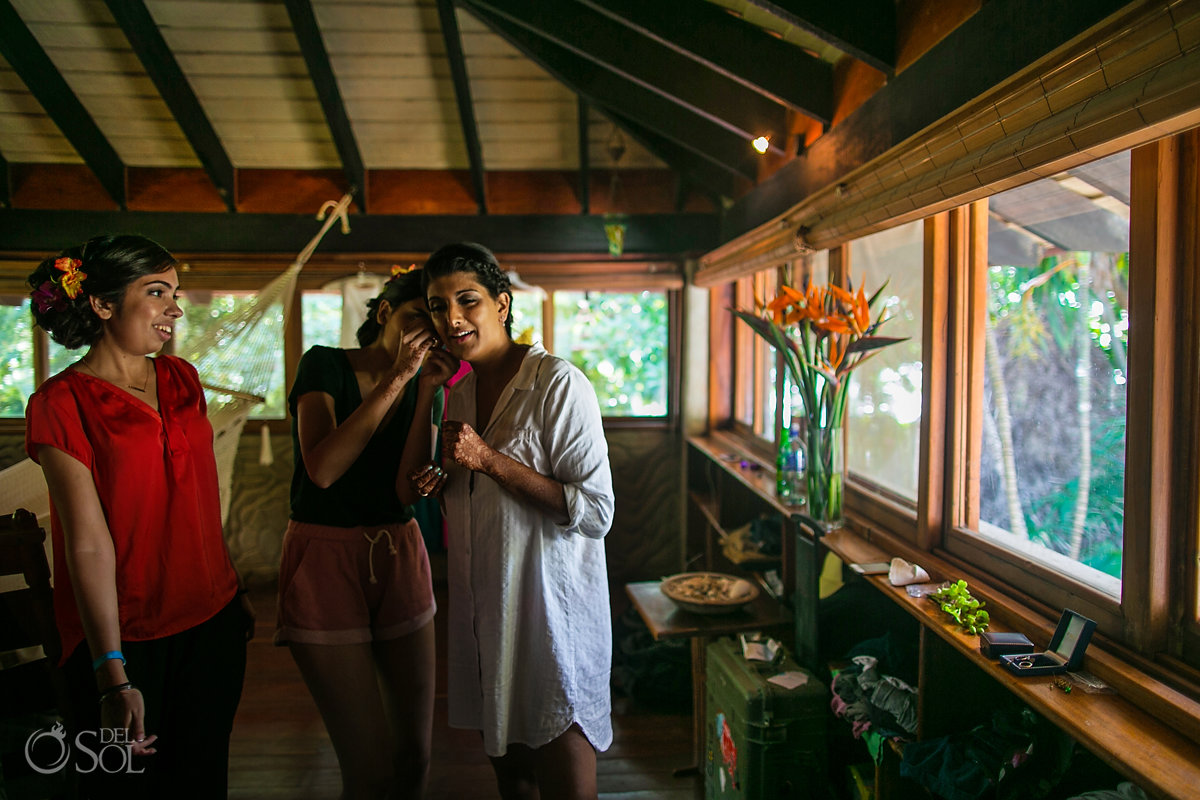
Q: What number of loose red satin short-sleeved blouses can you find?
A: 1